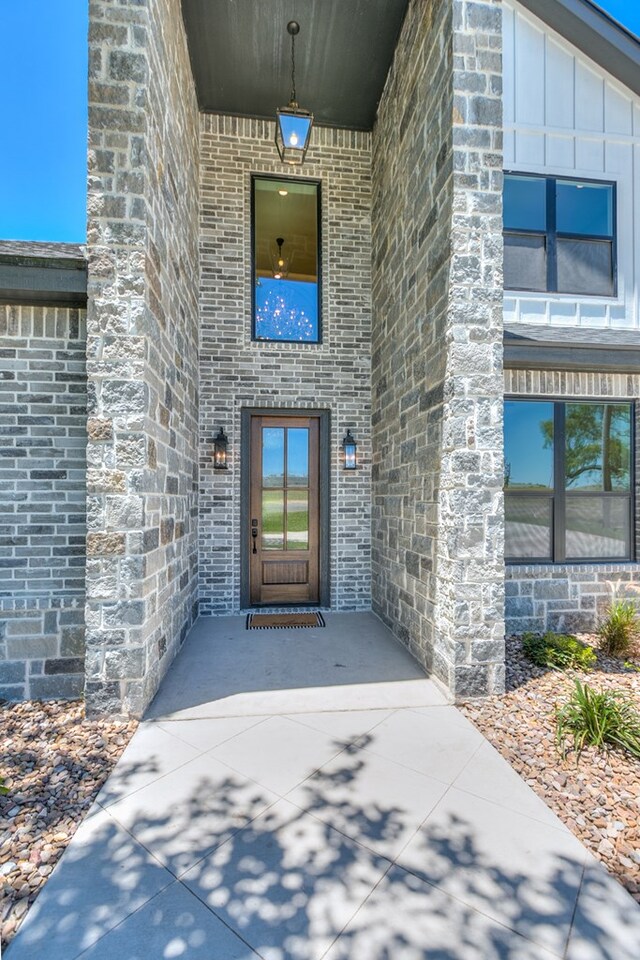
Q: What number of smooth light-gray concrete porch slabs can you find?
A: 1